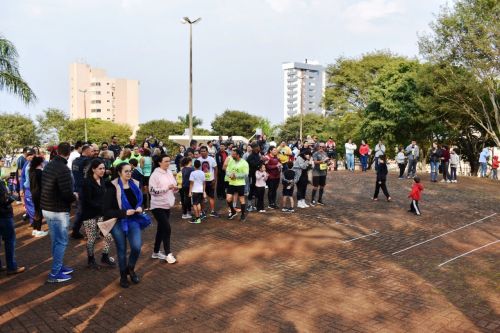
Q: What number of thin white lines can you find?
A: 3